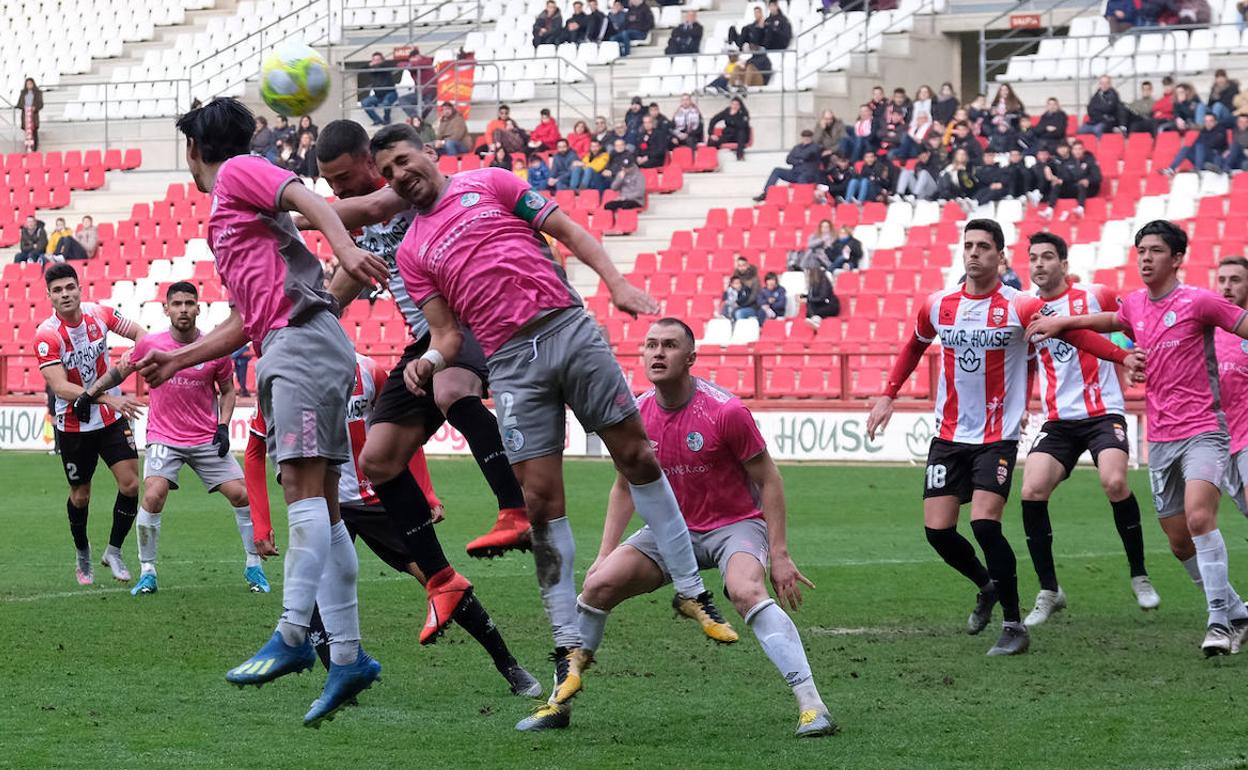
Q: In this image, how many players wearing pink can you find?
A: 6